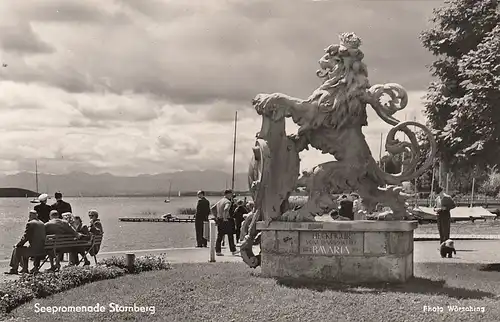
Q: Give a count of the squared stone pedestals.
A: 1